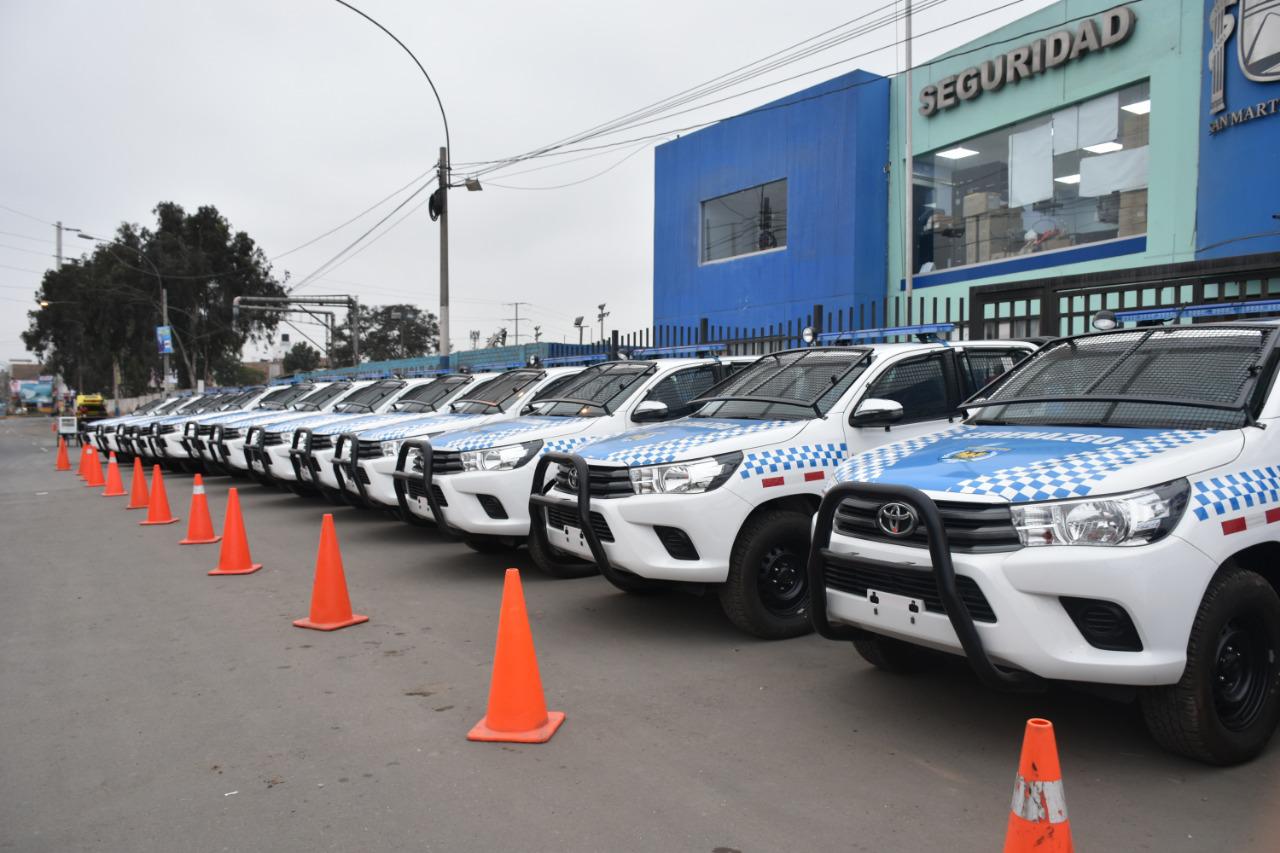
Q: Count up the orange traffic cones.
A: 12